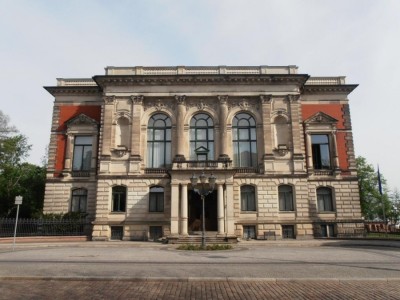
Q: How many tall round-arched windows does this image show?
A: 3